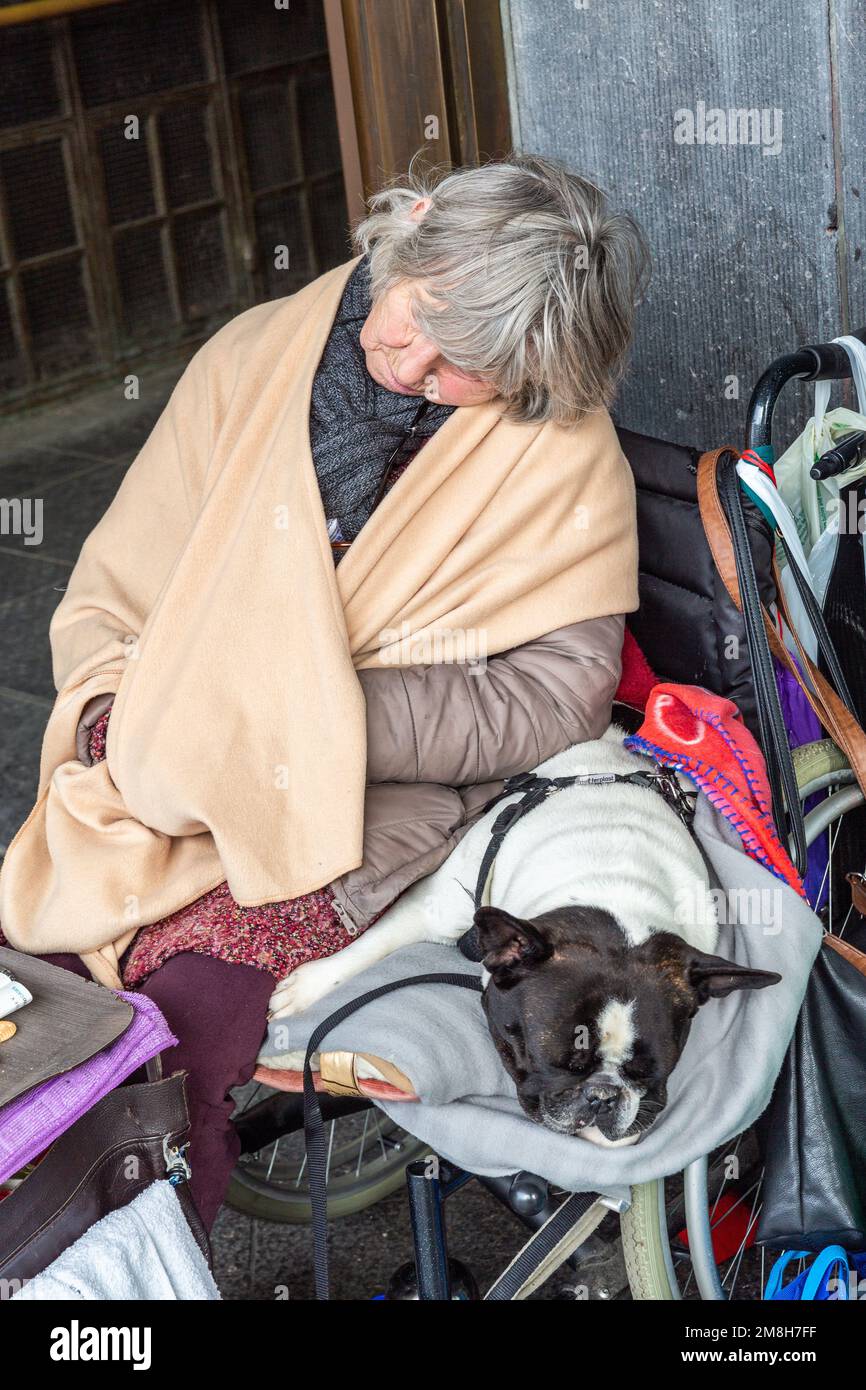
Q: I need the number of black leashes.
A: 1